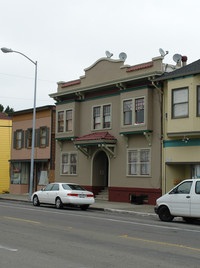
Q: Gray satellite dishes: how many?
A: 4